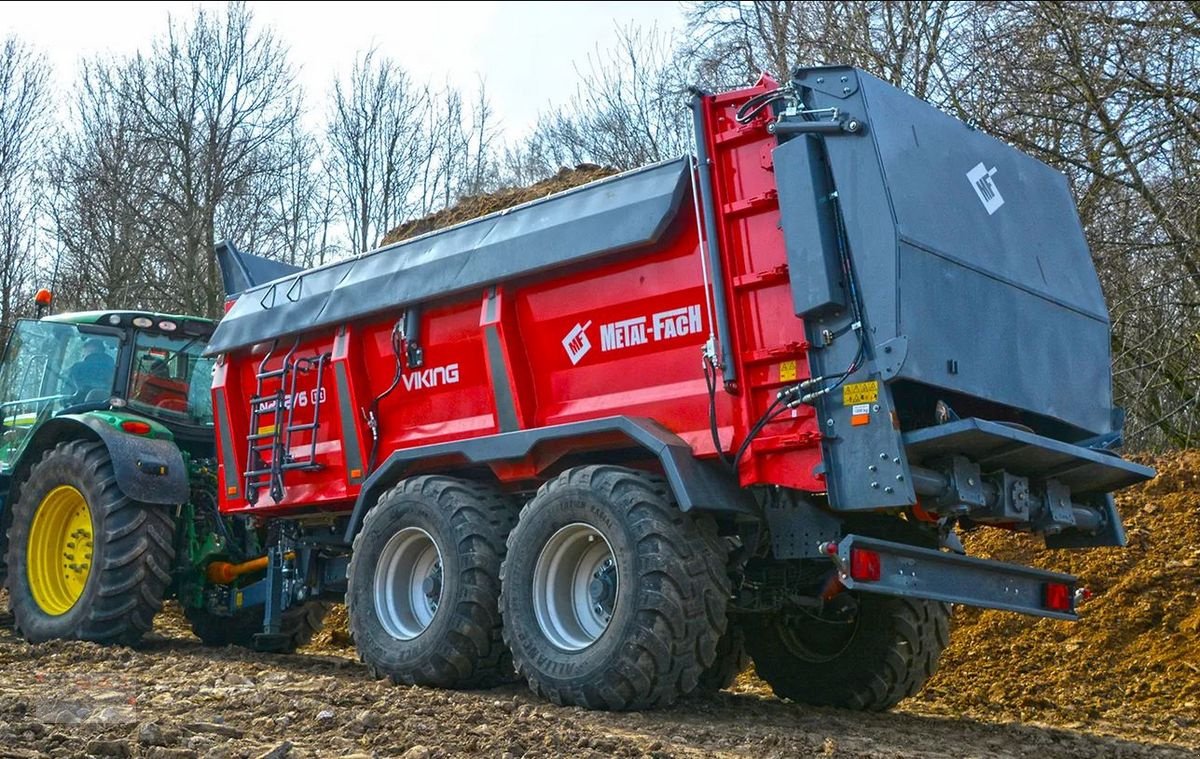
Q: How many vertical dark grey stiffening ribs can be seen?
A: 3